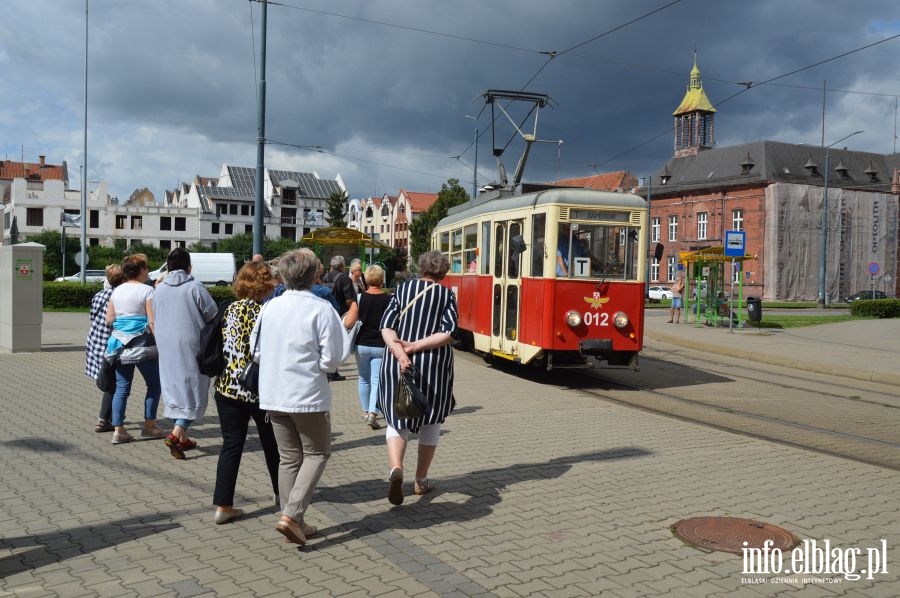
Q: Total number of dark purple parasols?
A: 0